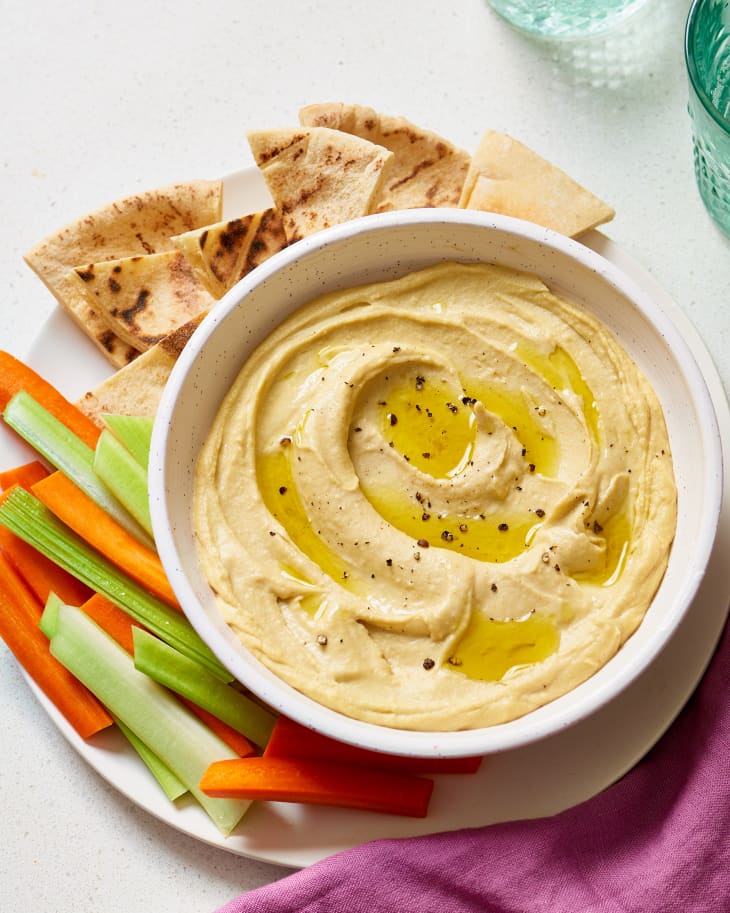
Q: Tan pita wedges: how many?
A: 7